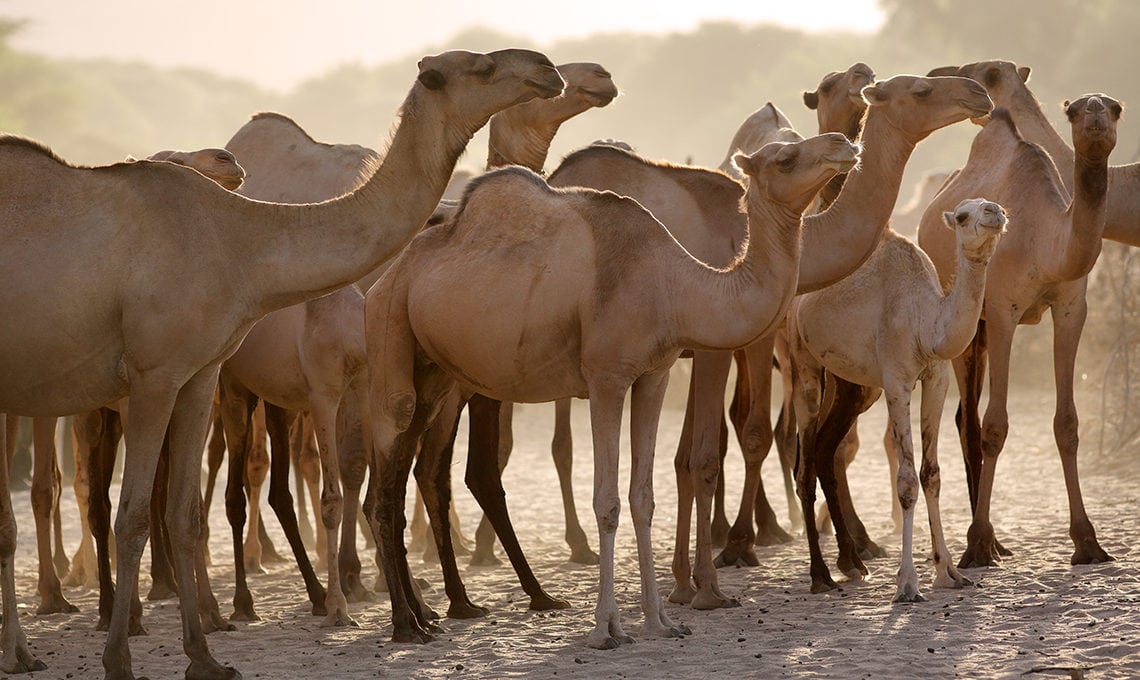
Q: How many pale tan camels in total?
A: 1